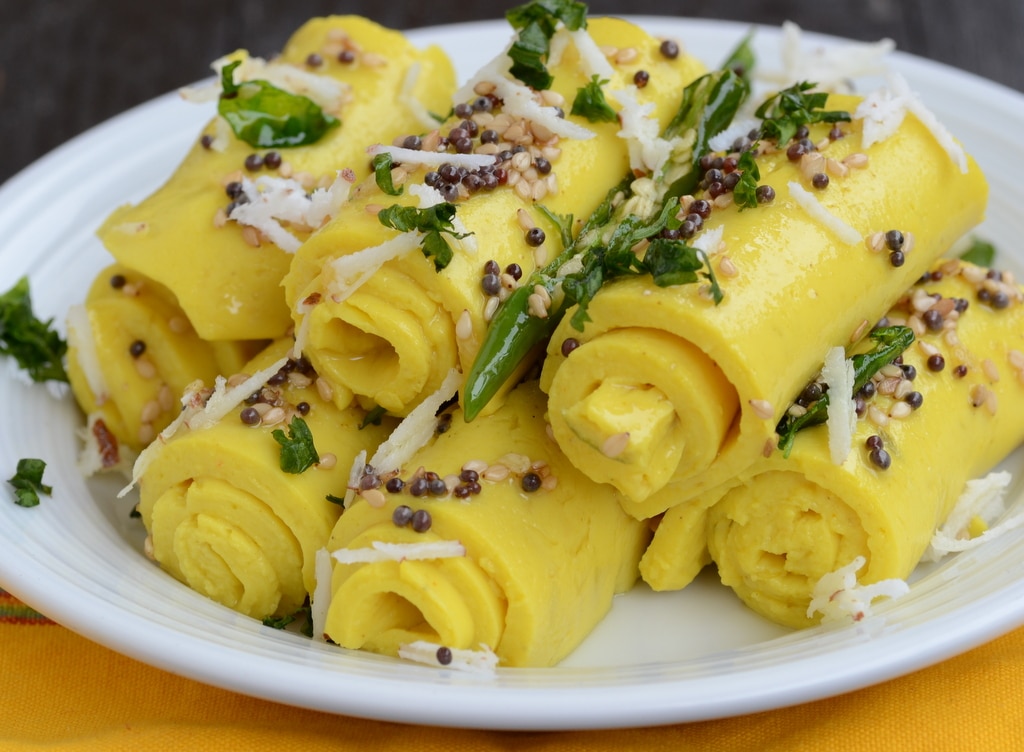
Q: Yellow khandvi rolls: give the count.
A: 7